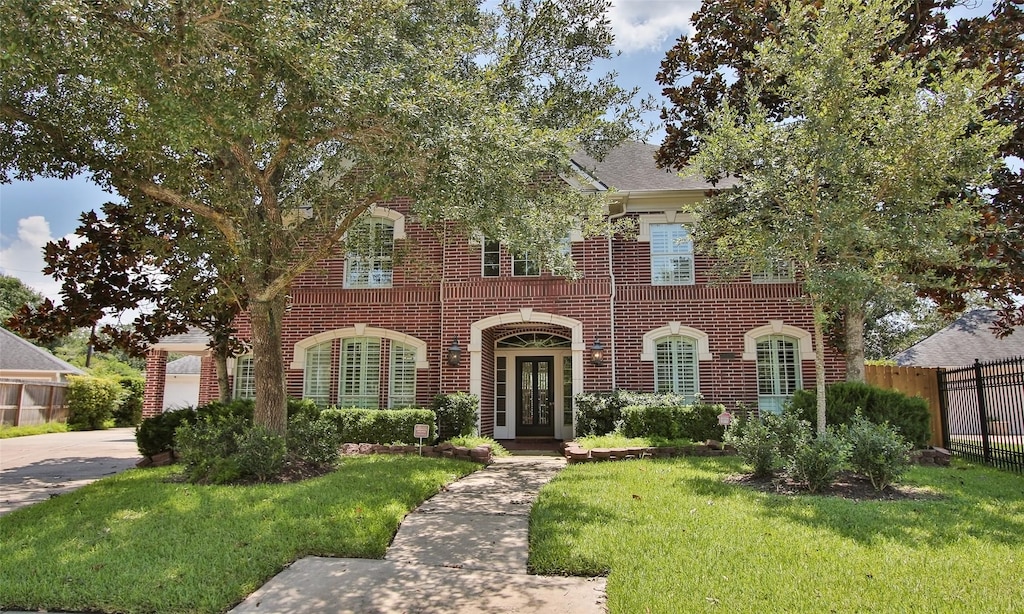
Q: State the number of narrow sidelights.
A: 2